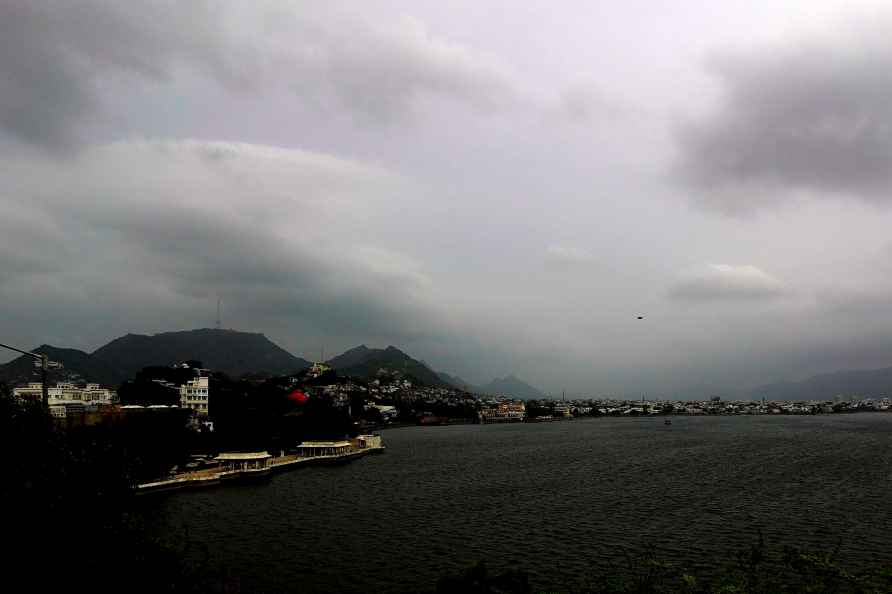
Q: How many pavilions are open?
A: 2